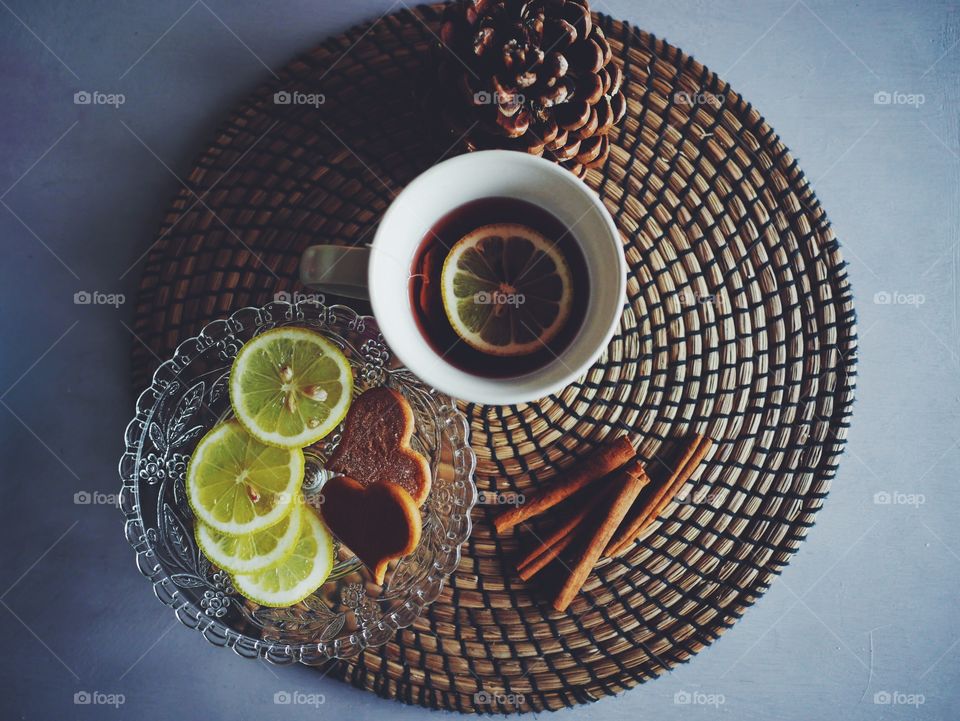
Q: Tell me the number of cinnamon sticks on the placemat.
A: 4